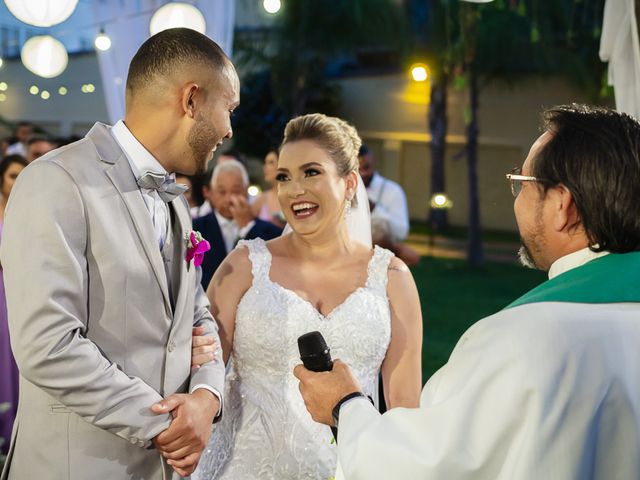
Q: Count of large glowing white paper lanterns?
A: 3